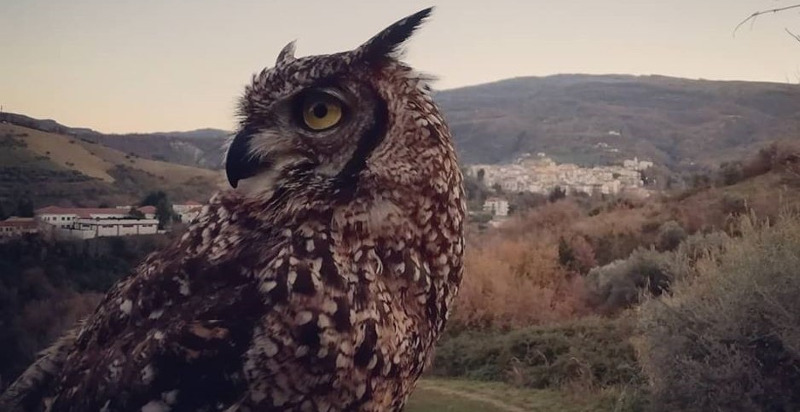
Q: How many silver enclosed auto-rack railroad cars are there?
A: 0